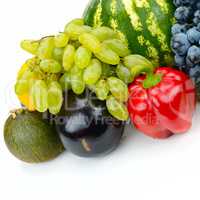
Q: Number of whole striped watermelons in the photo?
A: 1